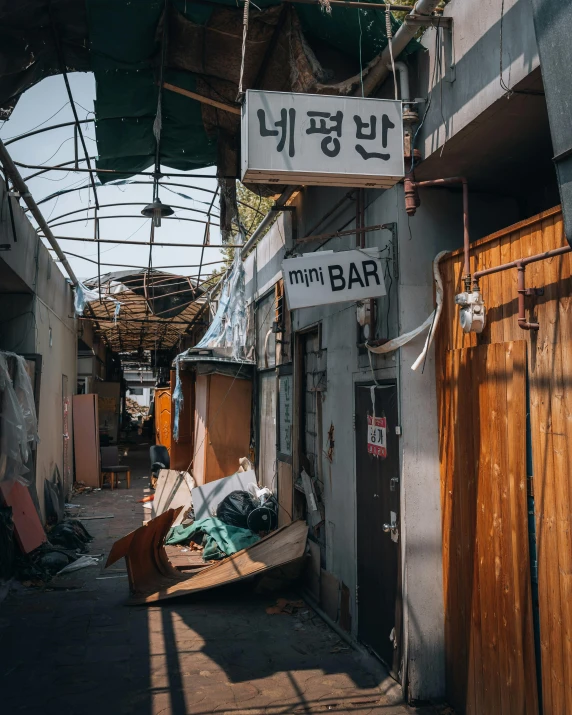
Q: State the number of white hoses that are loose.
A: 1